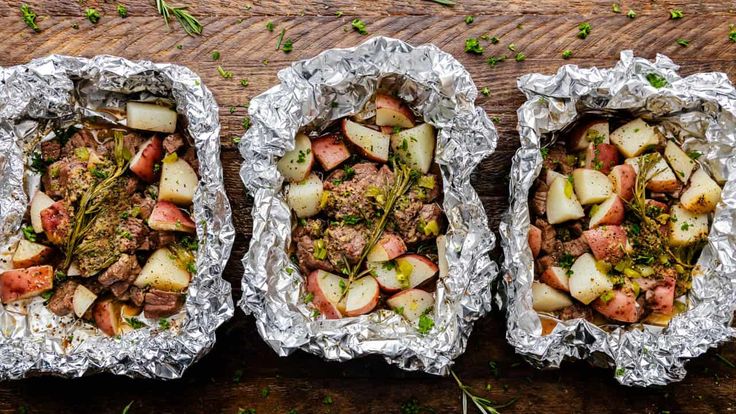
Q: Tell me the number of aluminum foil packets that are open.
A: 3